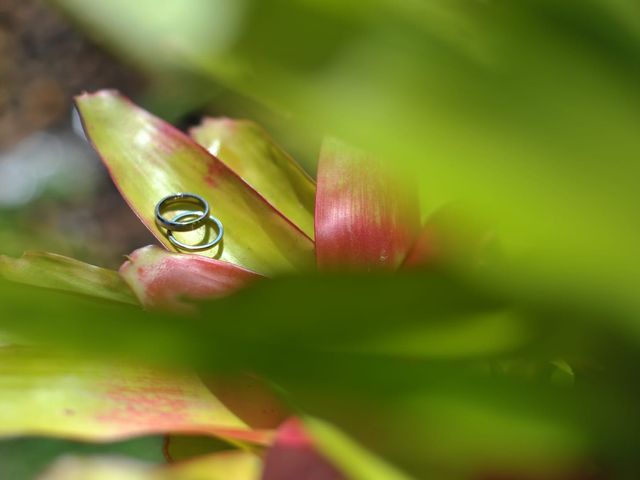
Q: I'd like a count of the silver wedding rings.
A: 2